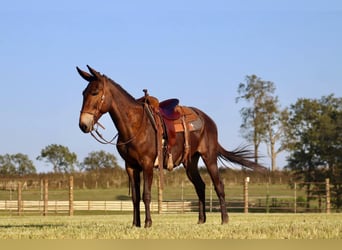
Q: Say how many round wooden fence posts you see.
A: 6